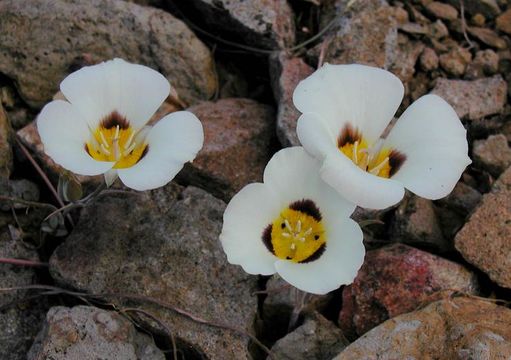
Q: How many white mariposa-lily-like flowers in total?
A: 3